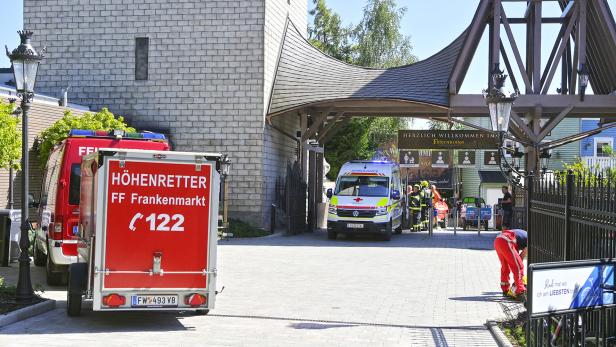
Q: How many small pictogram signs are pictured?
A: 4